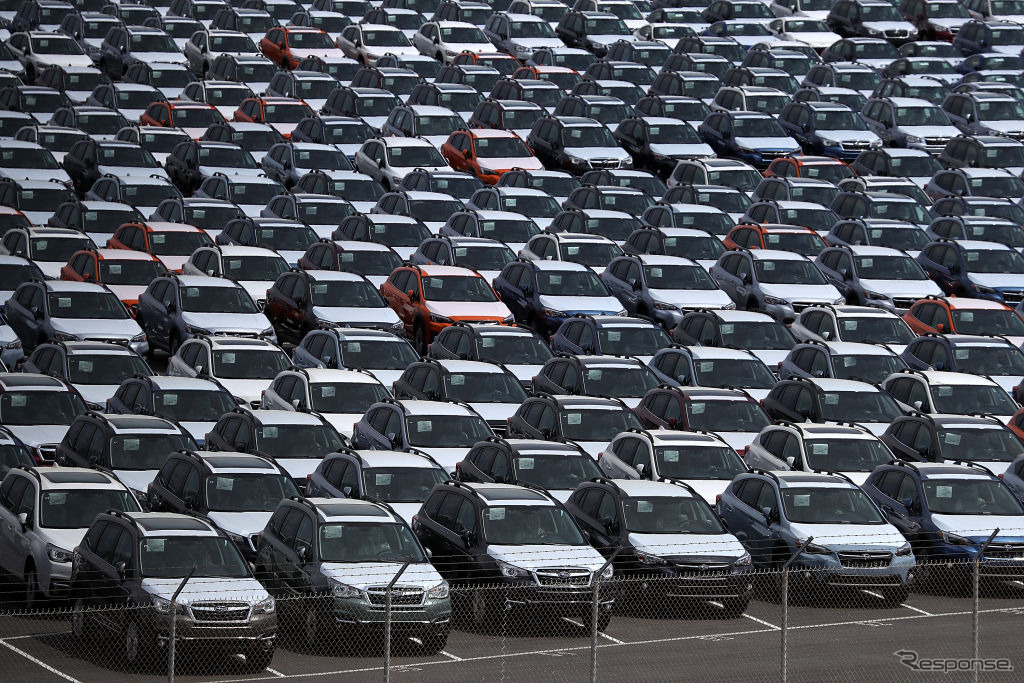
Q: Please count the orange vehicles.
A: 14